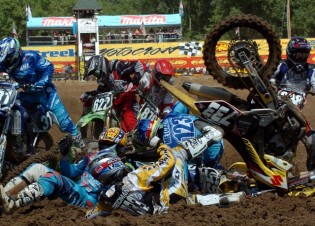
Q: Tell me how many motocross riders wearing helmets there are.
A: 8